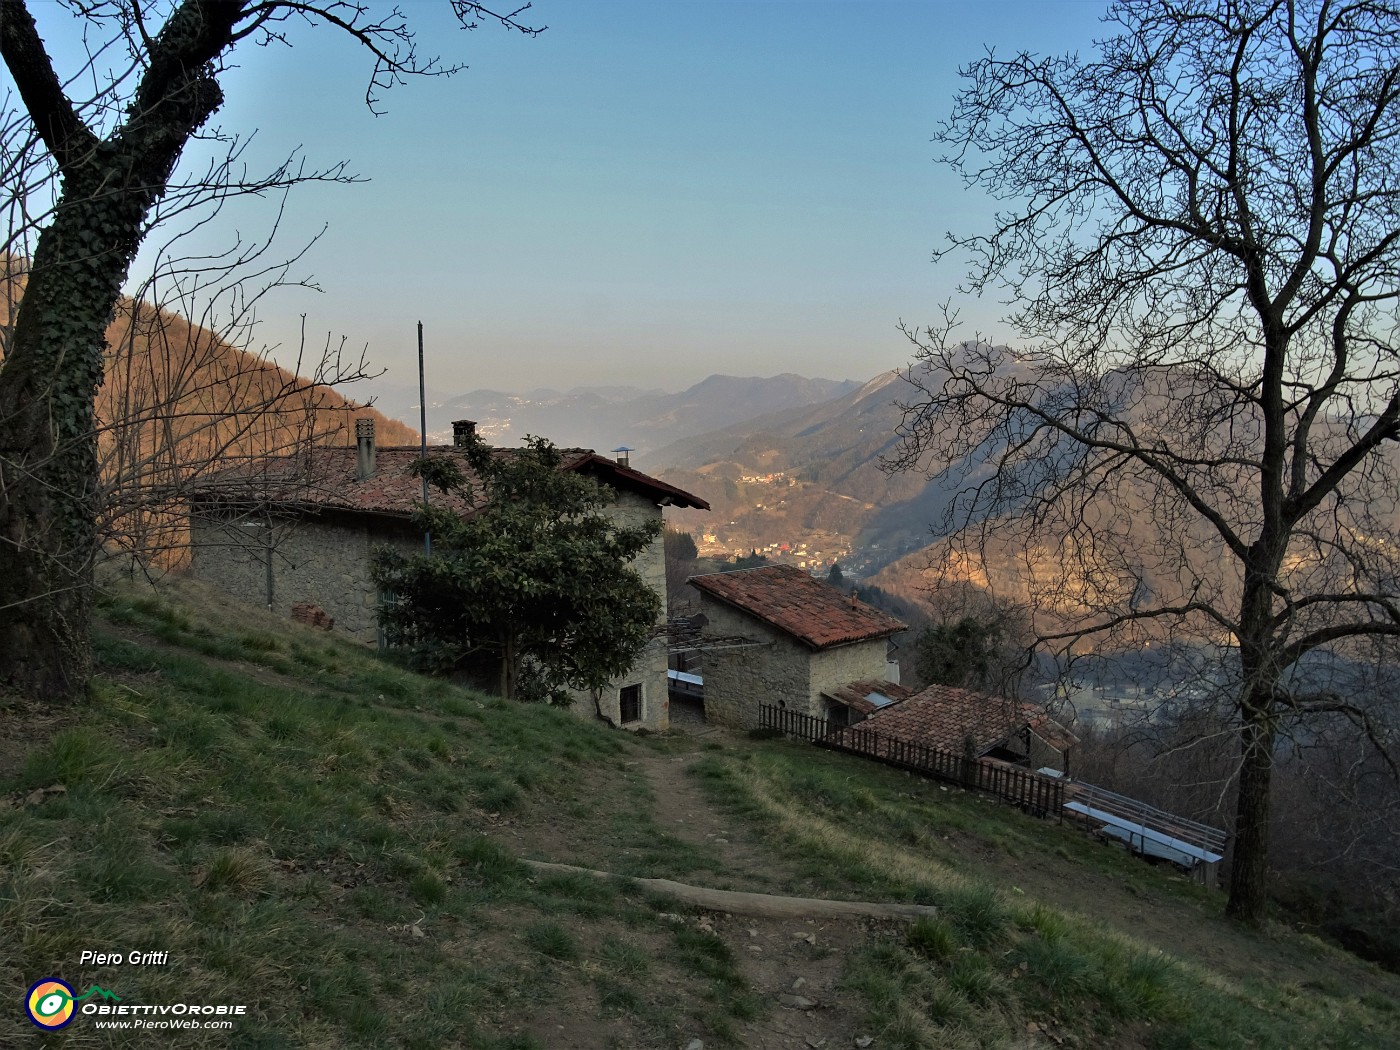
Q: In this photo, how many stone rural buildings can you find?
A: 3